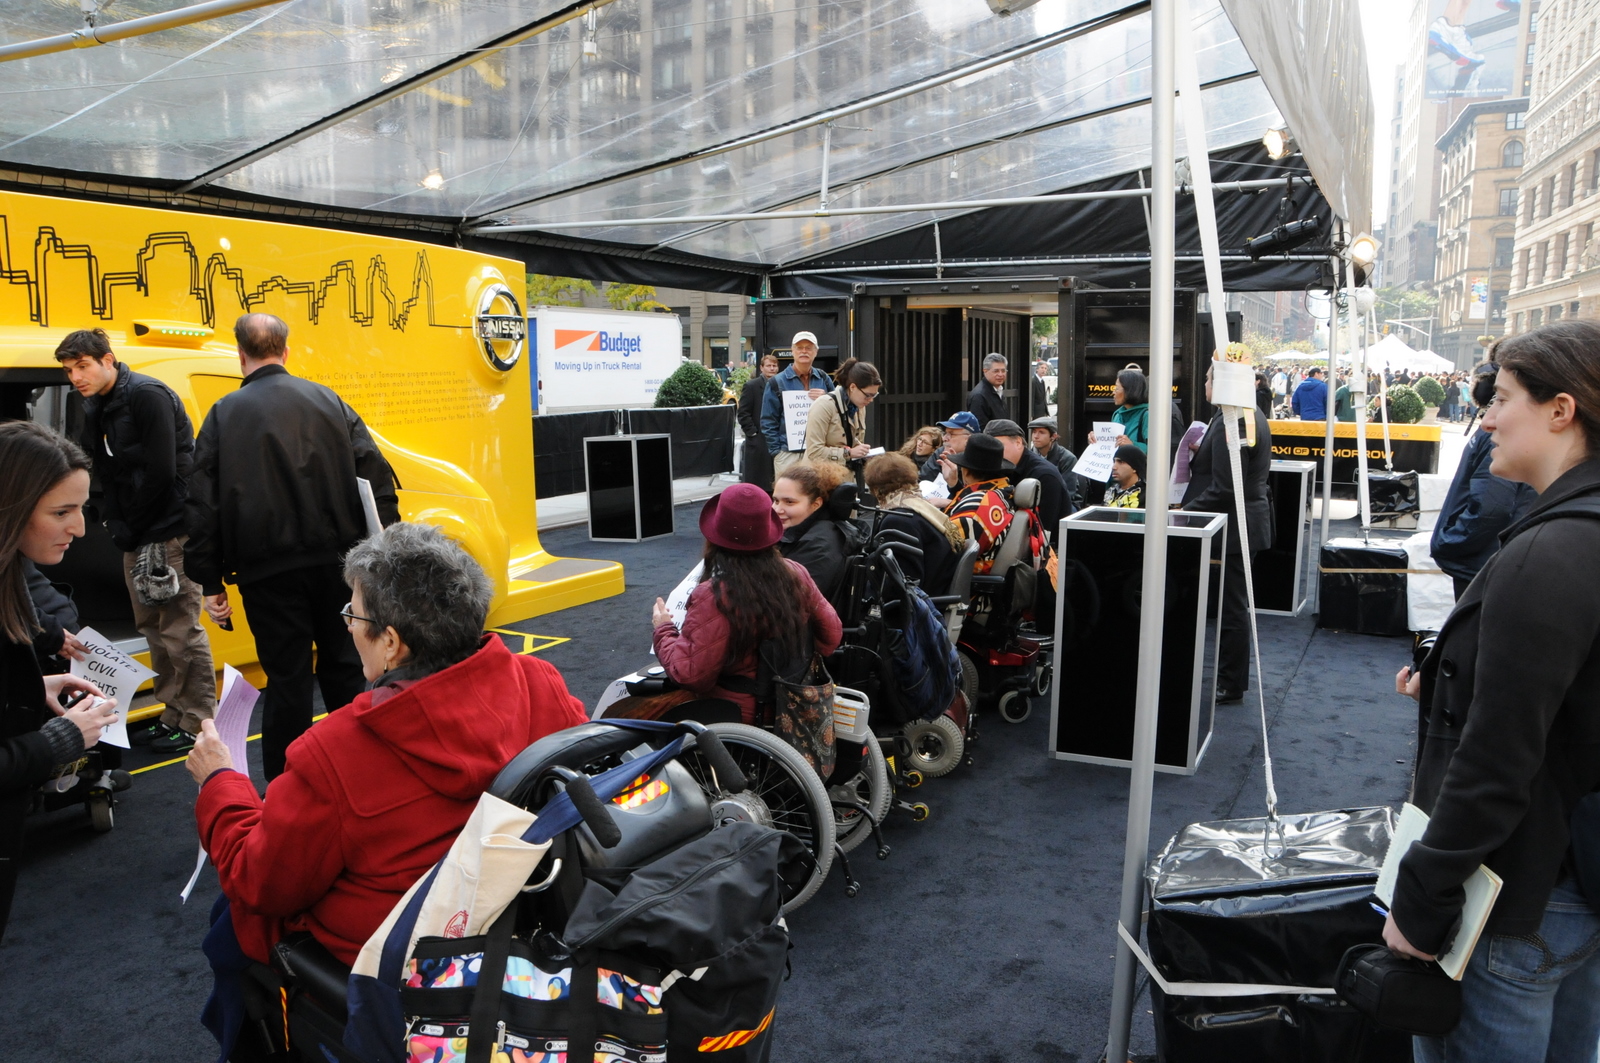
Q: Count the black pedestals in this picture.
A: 3